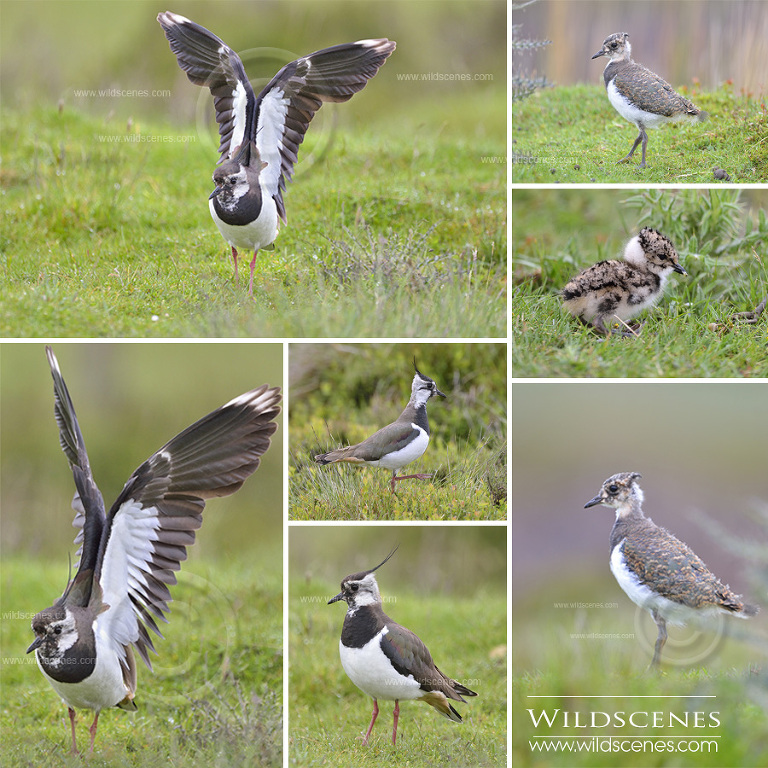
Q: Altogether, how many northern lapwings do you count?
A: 7